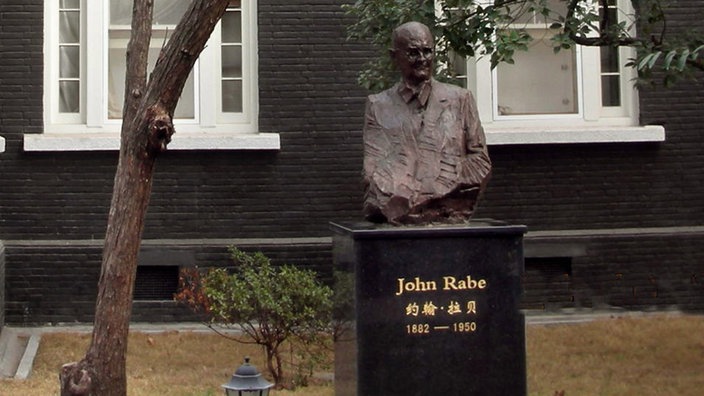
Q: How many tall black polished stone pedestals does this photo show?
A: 1